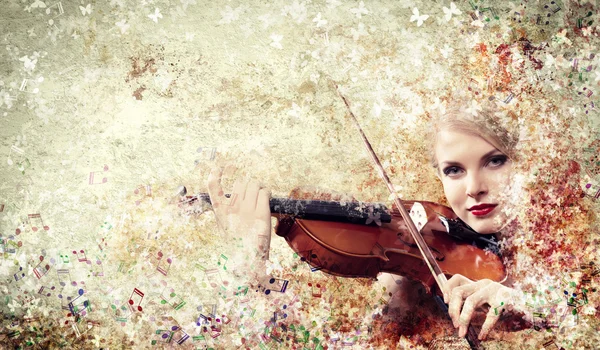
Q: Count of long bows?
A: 1